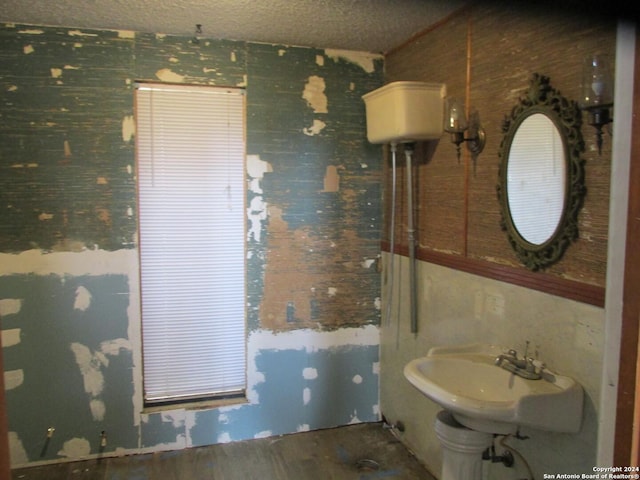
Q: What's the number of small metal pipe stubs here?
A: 2